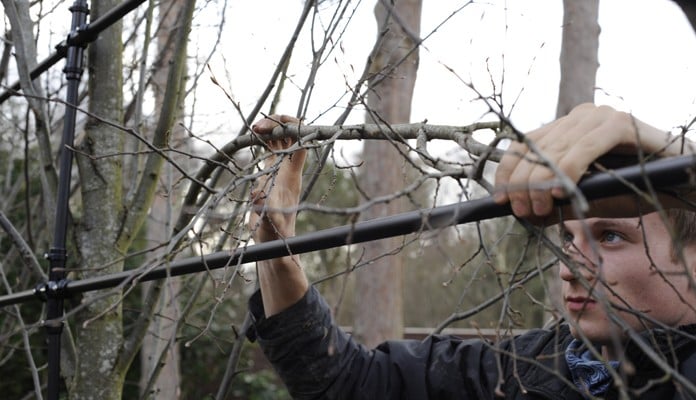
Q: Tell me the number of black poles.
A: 3